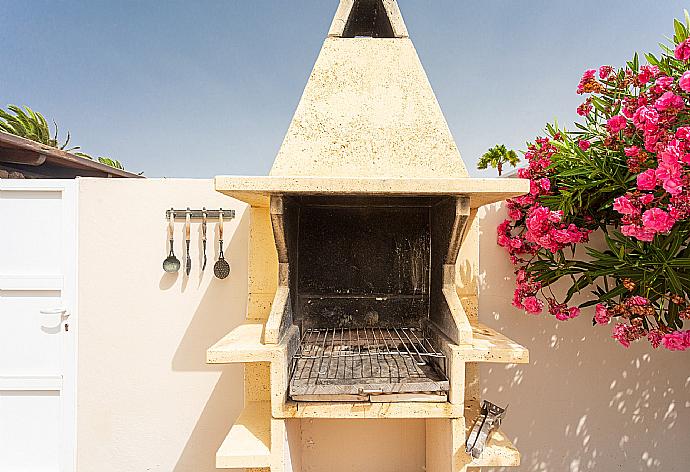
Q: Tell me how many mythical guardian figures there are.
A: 0